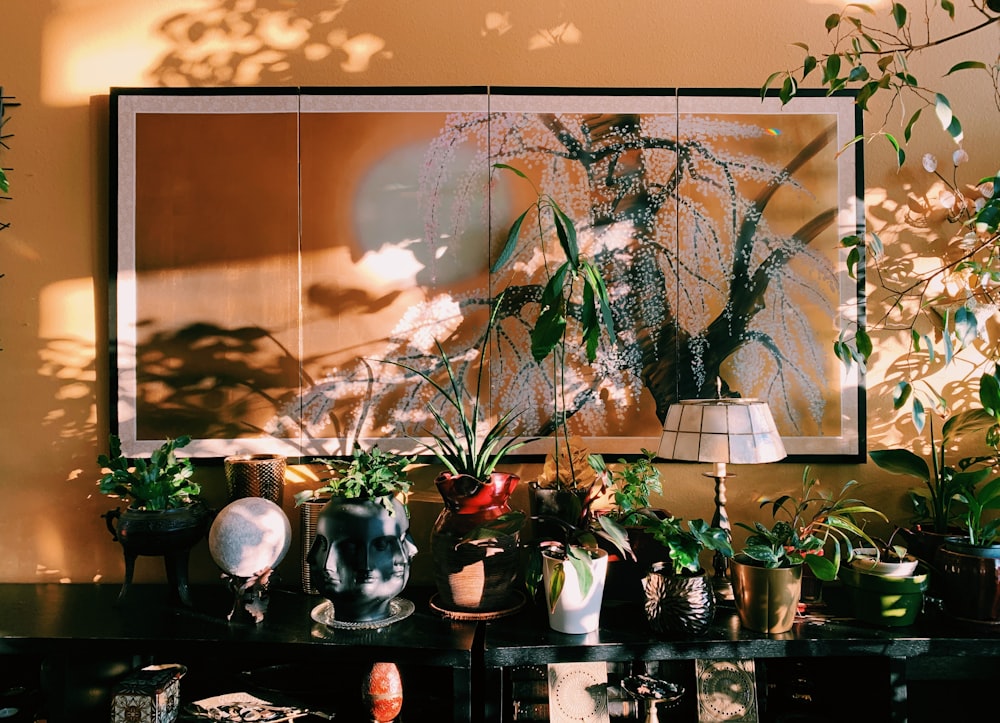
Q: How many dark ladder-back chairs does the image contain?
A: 0